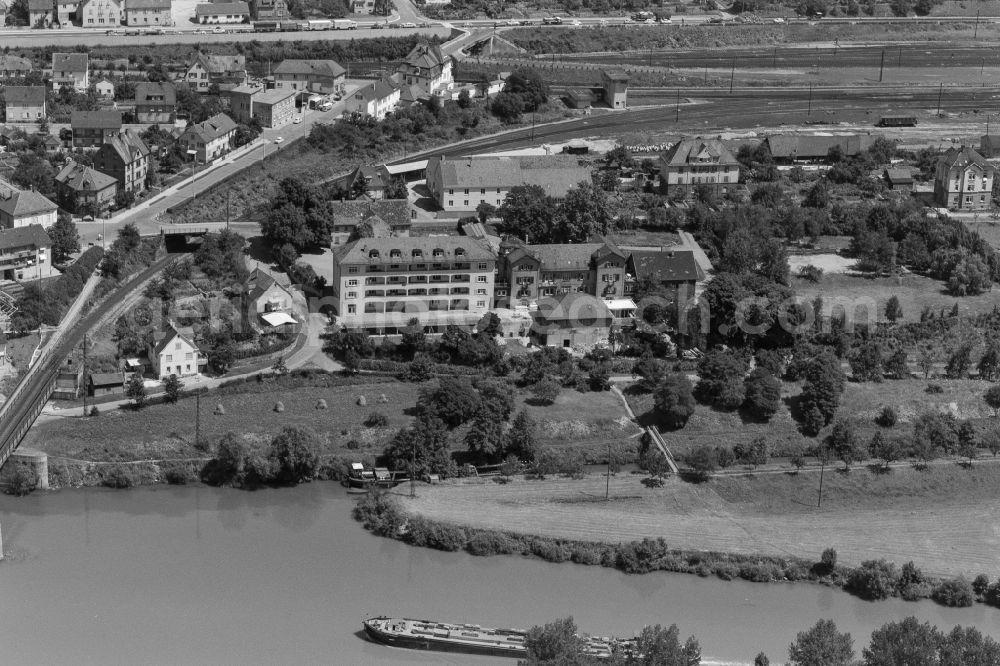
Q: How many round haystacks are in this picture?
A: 5